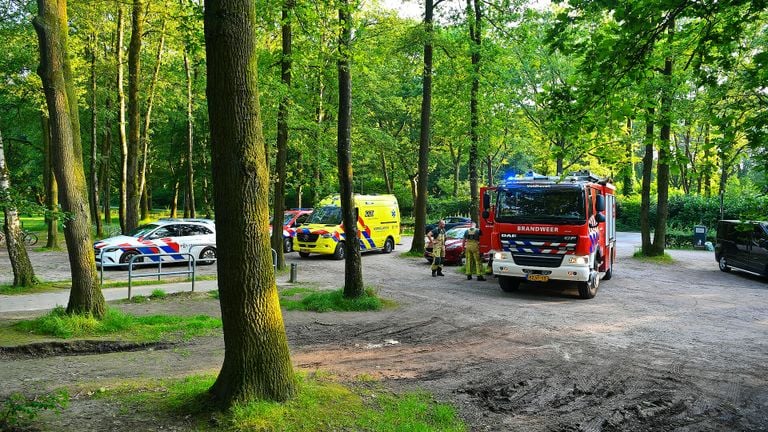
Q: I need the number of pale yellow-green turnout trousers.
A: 2